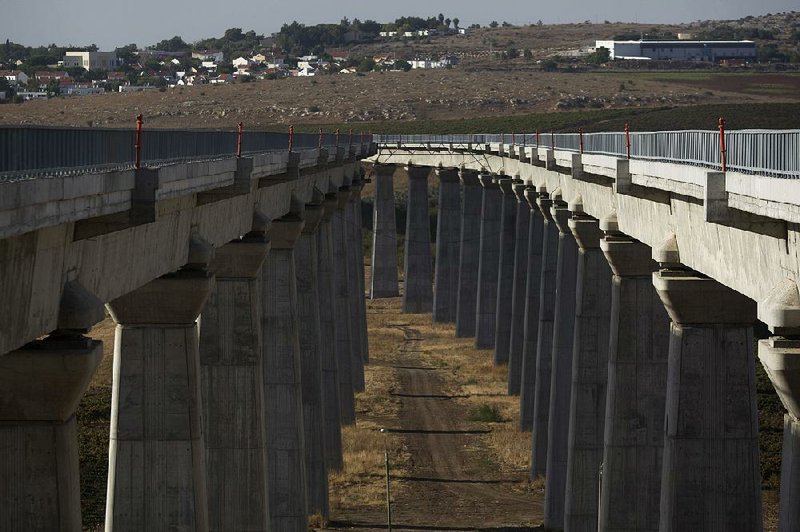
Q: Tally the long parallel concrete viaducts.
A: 2